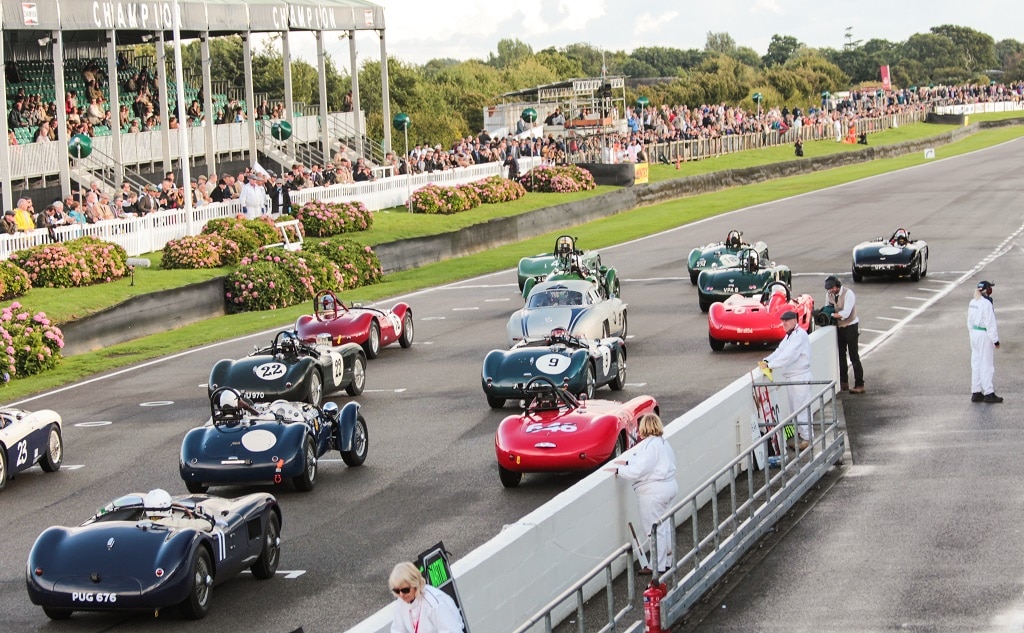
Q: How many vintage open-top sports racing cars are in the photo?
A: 13